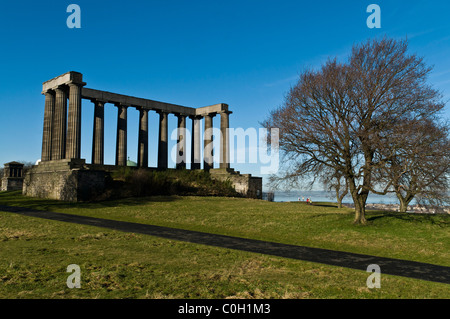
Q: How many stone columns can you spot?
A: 11